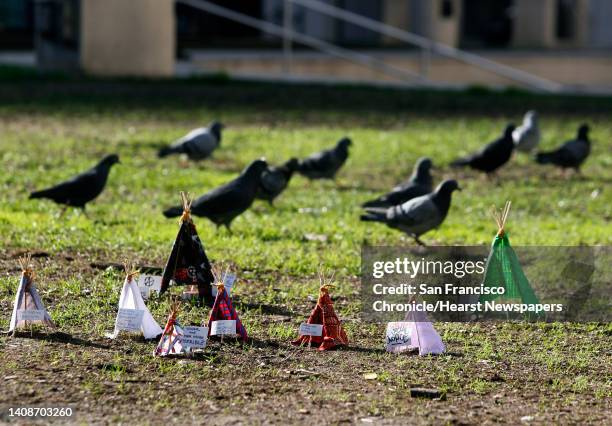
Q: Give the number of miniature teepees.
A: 8